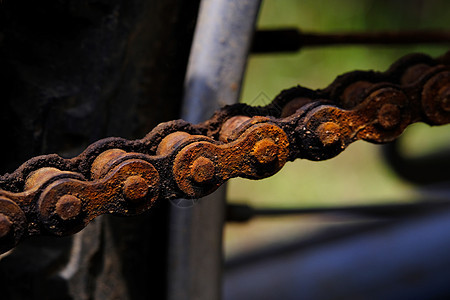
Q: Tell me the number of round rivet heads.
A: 8